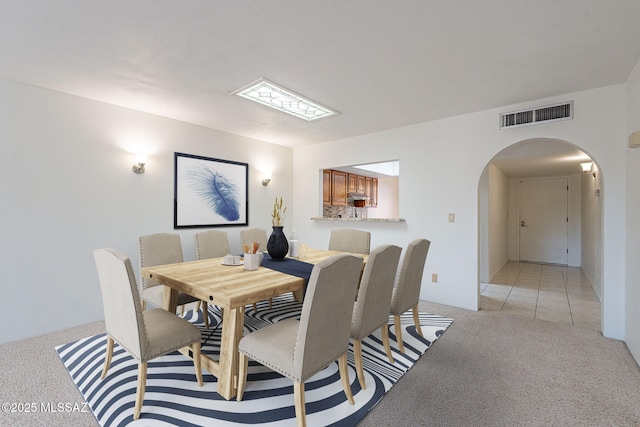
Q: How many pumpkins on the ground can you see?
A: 0